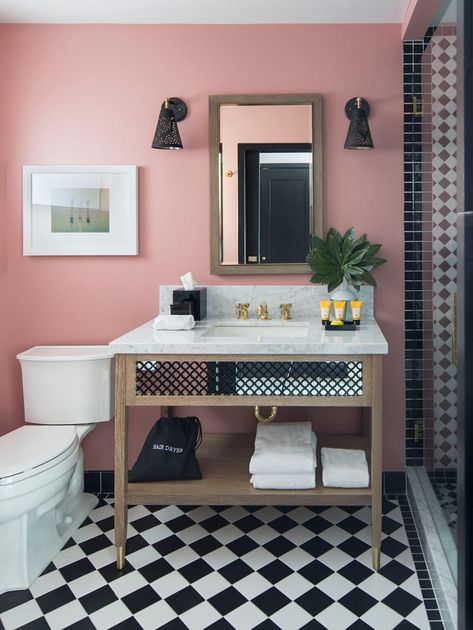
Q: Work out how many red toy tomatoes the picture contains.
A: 0